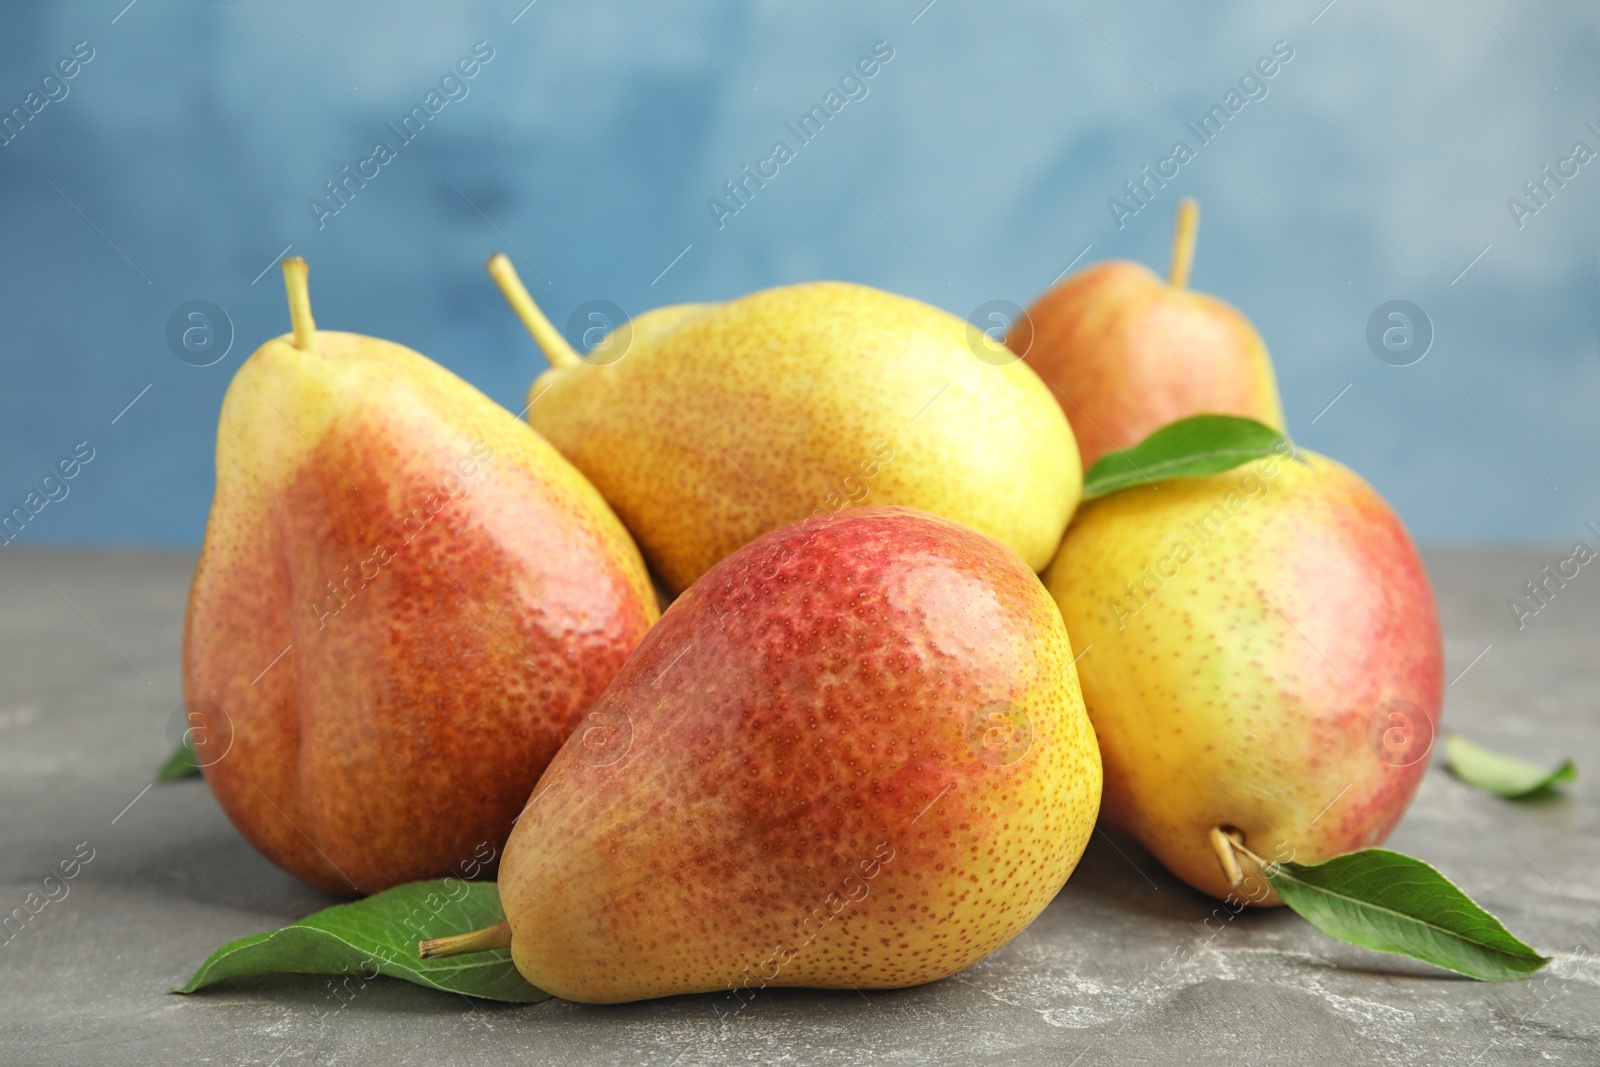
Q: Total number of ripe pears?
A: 5